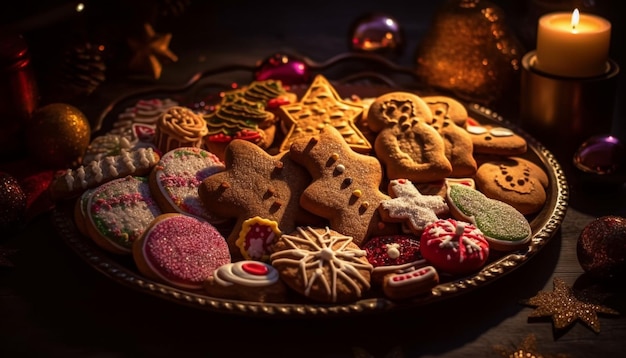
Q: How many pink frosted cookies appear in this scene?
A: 1